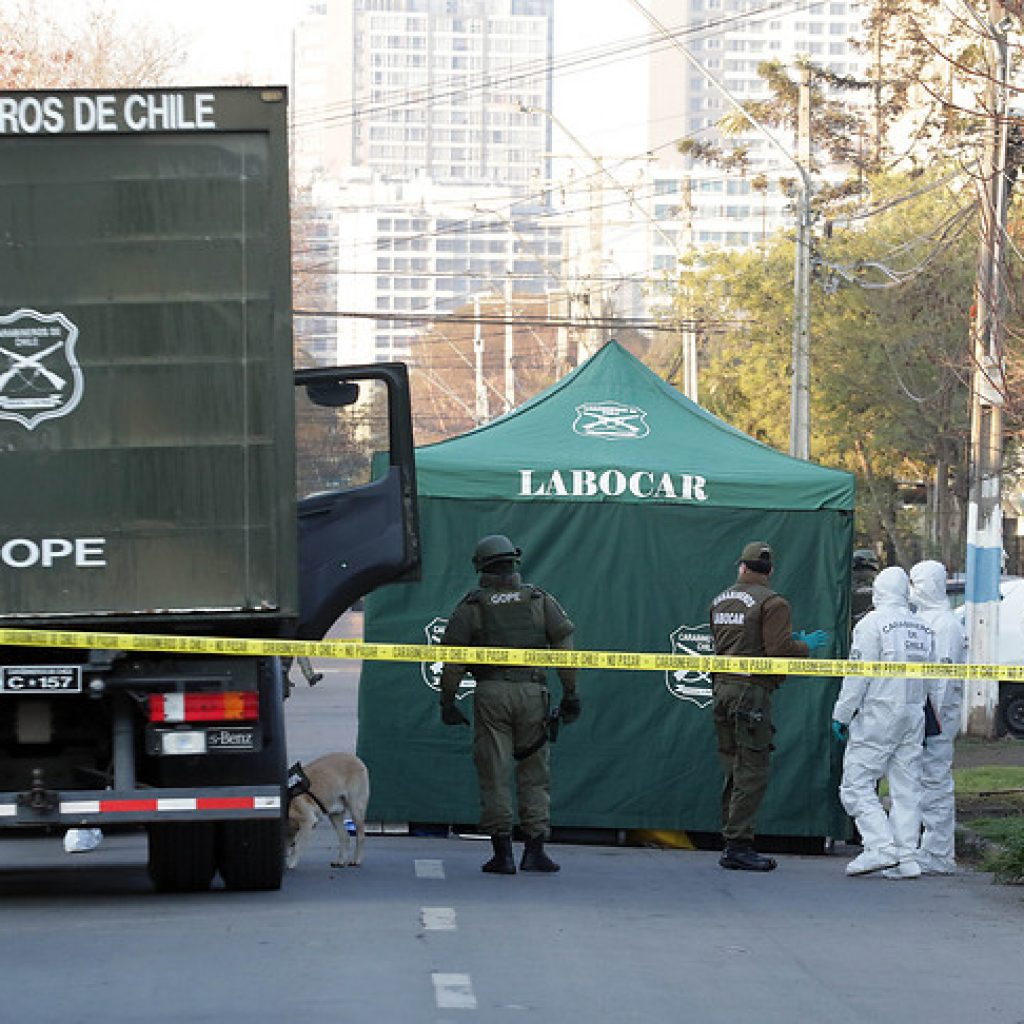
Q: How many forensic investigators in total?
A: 2